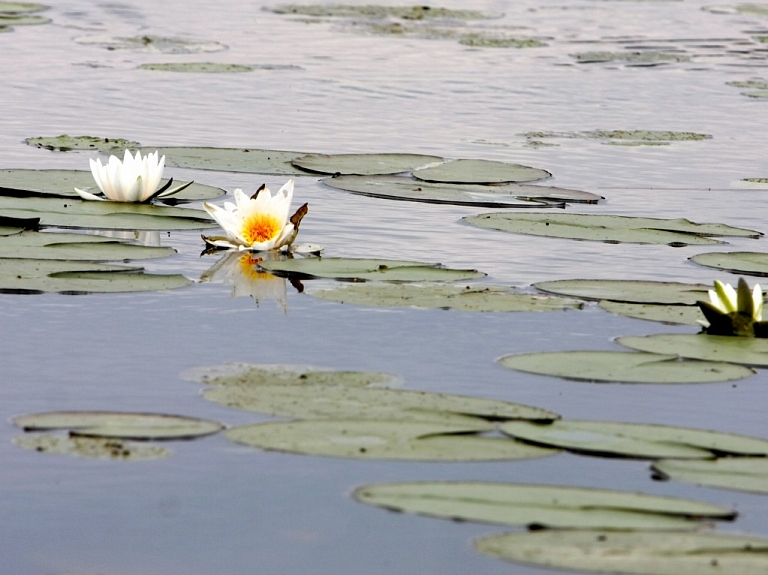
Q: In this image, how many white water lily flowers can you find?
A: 3